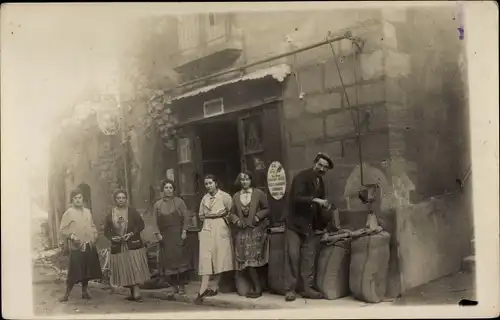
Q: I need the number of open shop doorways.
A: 1